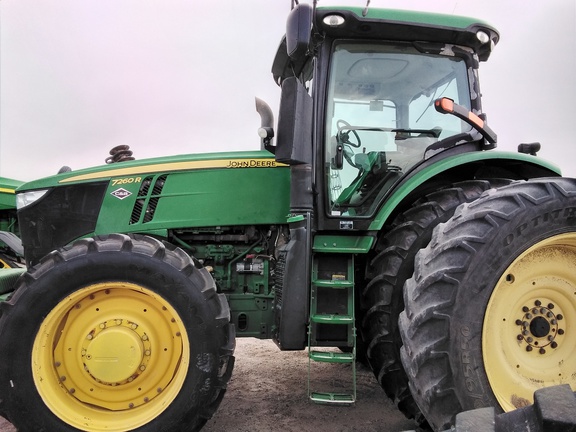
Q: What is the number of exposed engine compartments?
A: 1